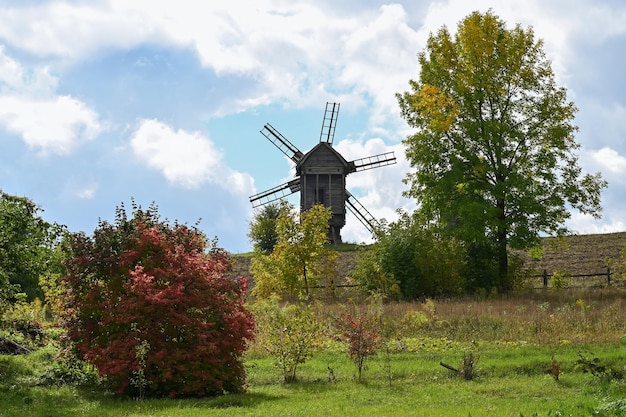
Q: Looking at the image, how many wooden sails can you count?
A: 5